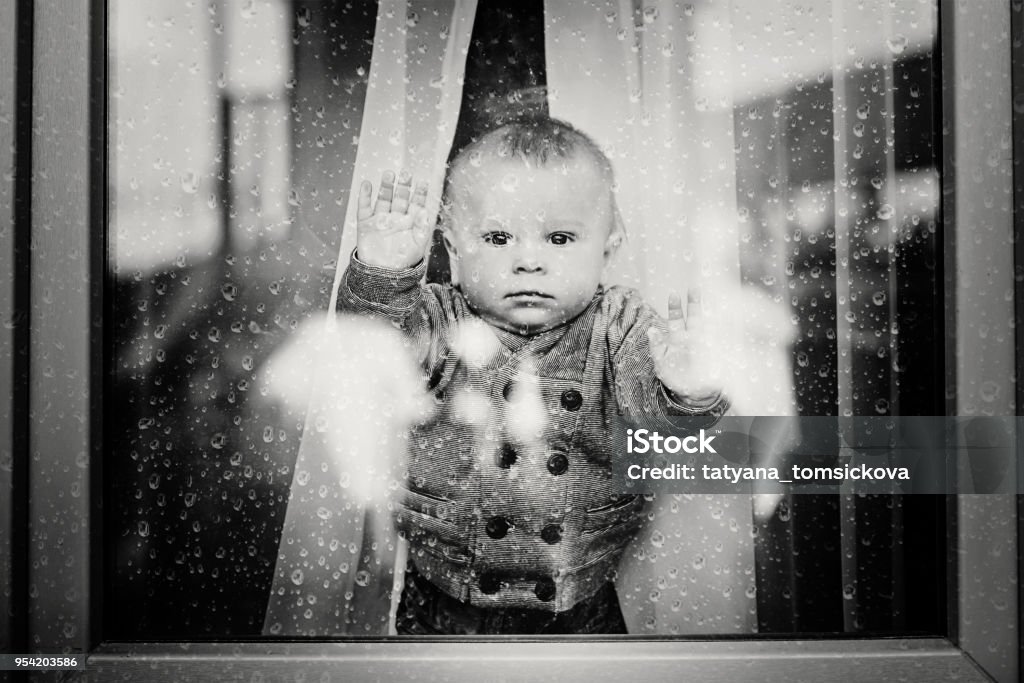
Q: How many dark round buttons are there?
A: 8